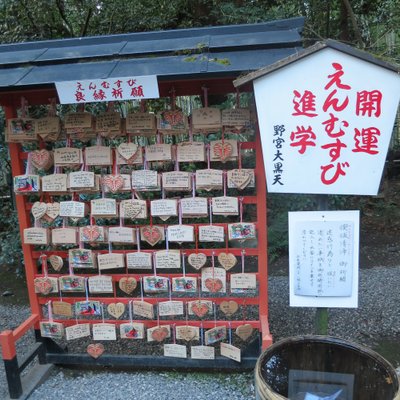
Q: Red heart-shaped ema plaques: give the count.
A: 11